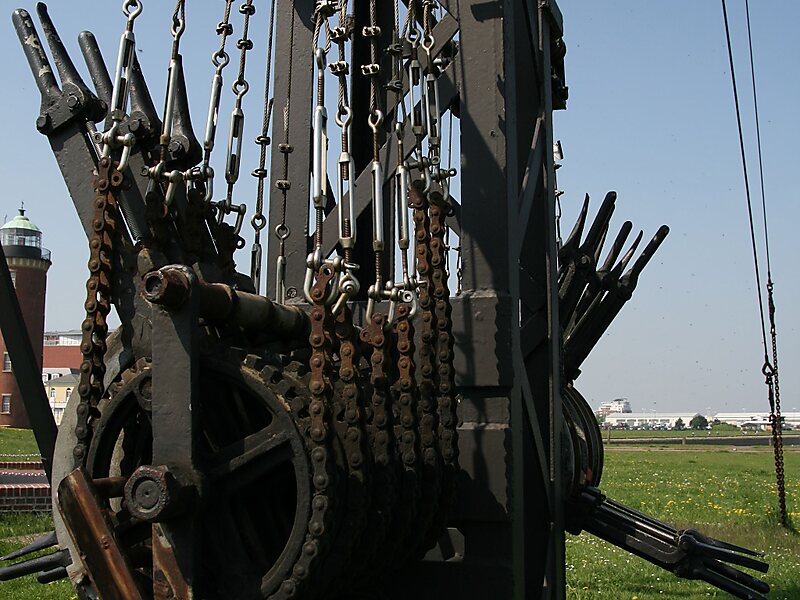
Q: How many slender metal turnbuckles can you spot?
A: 12